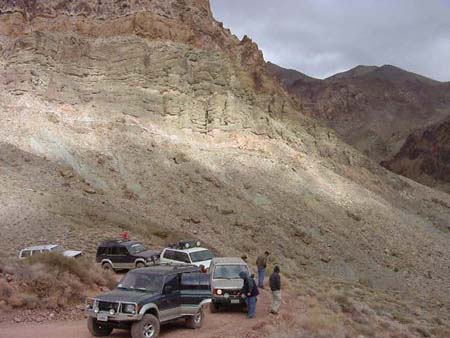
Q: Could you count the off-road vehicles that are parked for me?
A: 5